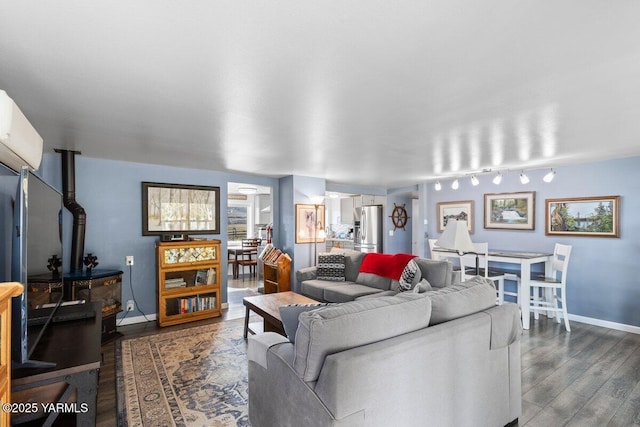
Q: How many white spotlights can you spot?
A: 6